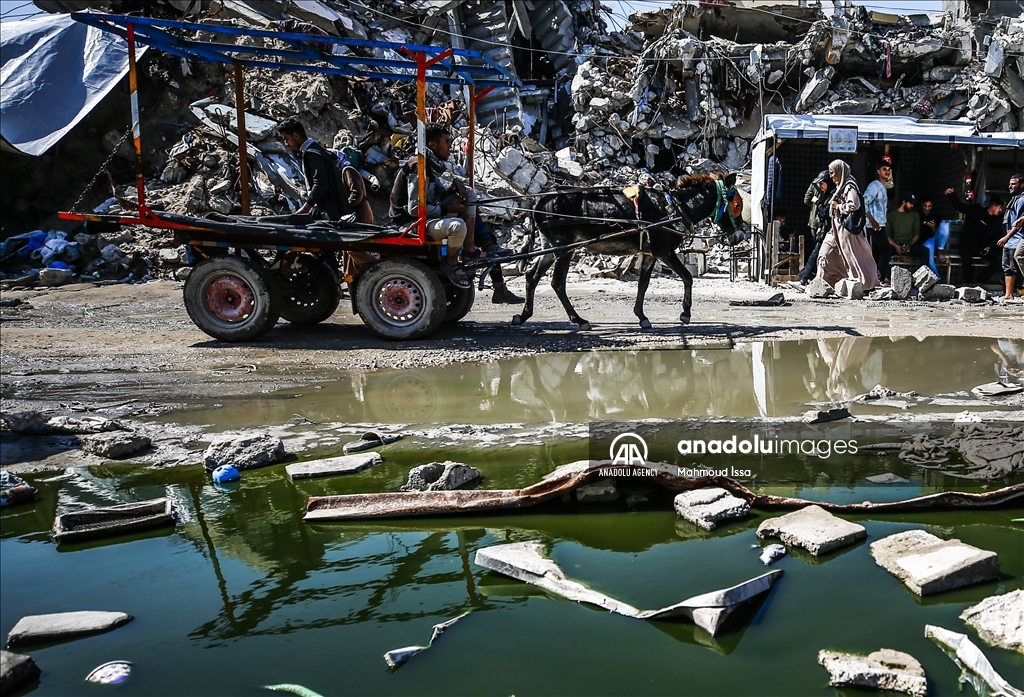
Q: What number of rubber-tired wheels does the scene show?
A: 4